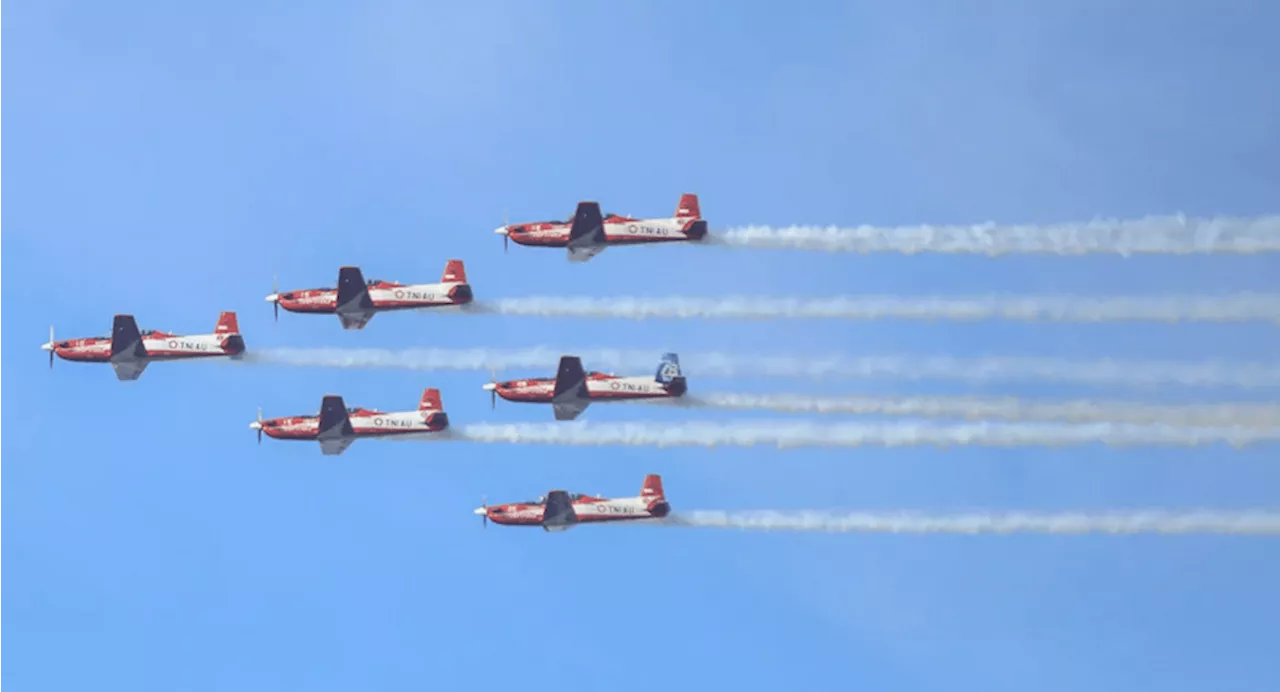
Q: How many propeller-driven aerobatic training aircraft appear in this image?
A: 6